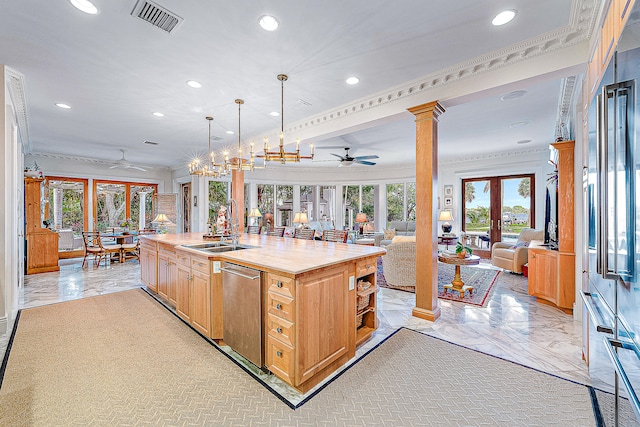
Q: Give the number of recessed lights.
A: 9